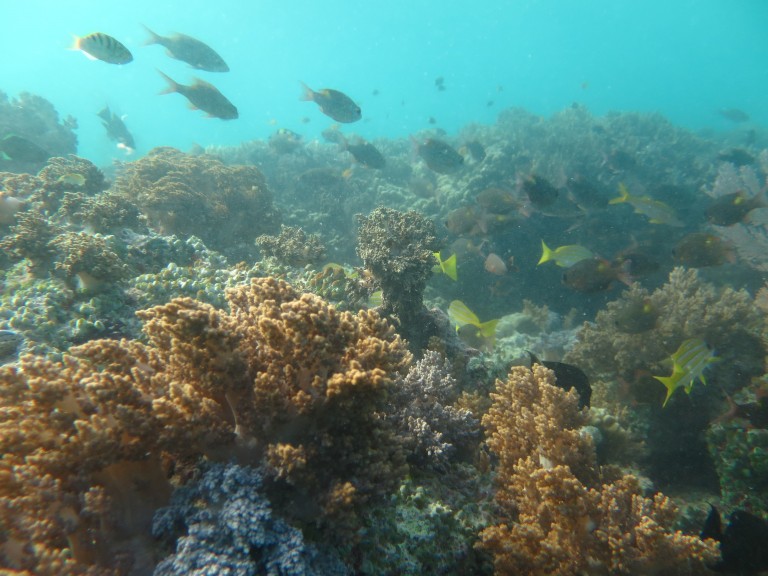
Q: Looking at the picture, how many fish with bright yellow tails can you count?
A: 5